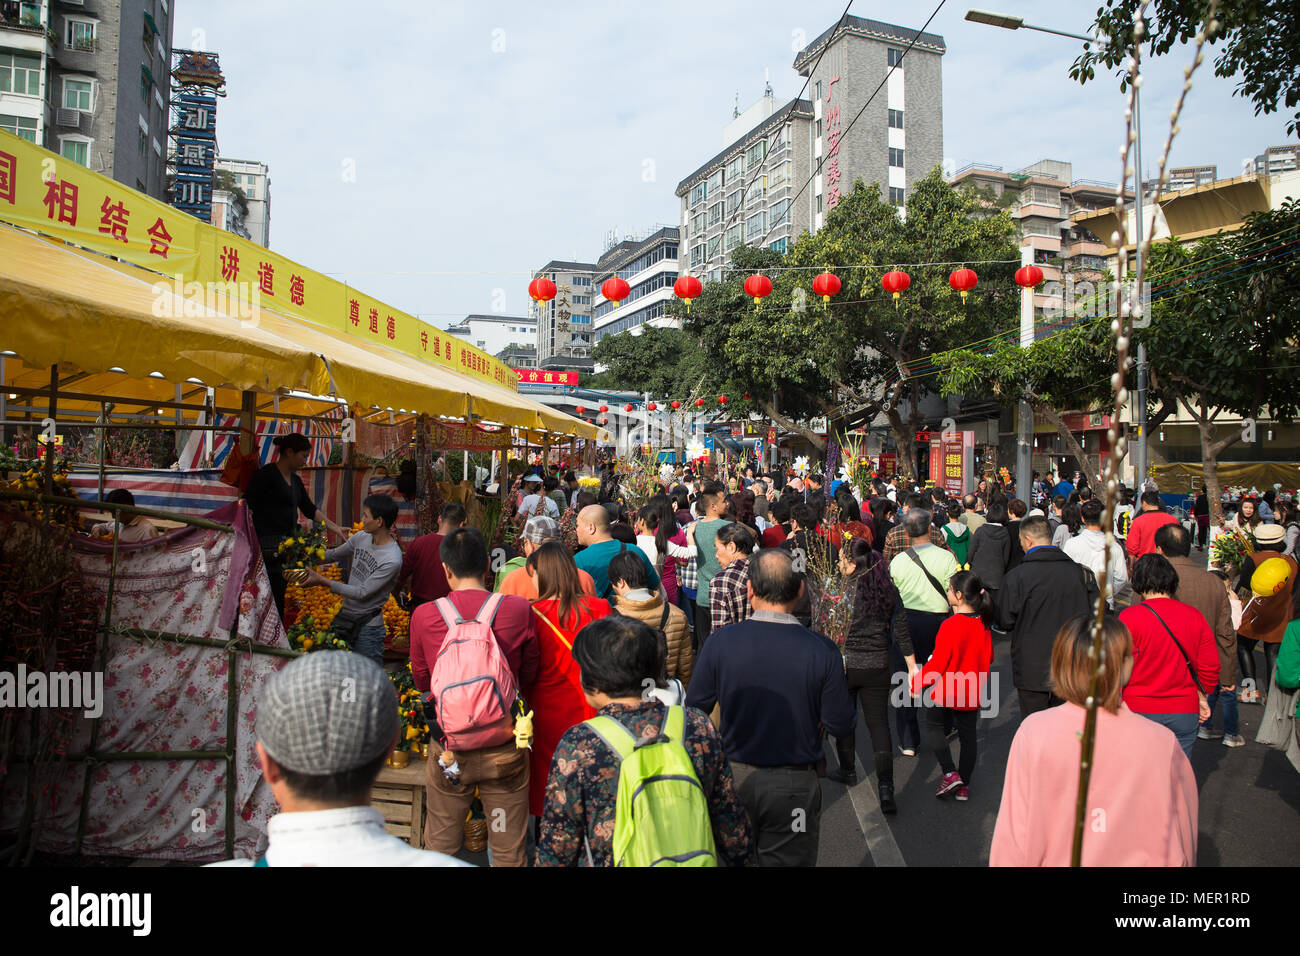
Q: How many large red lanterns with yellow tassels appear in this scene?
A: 8